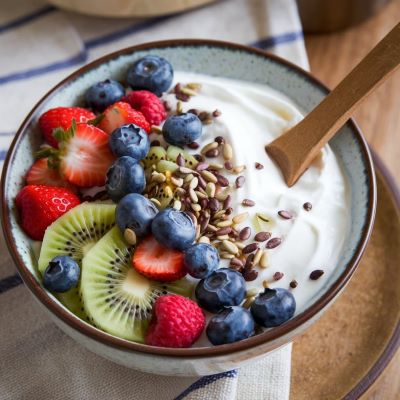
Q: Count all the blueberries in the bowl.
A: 12